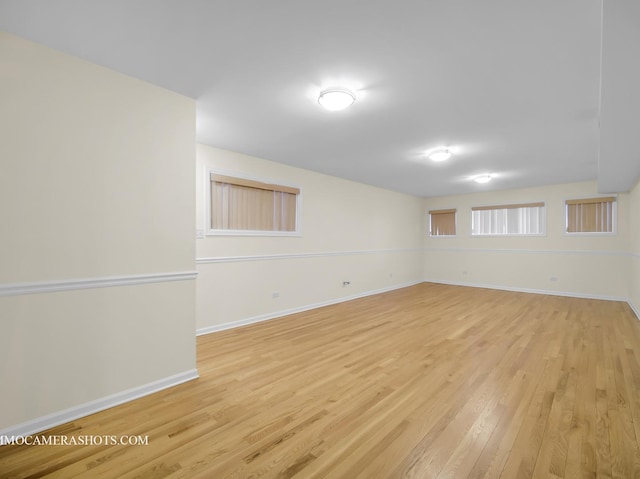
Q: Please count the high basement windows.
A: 4